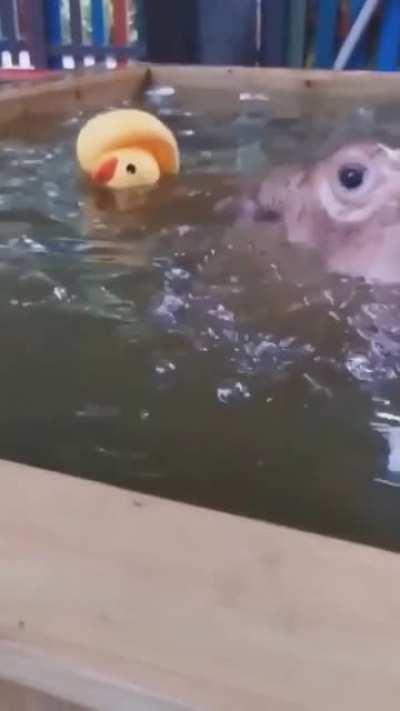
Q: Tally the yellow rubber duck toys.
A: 1